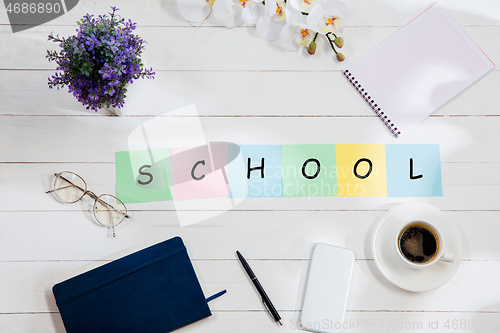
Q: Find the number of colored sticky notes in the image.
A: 6